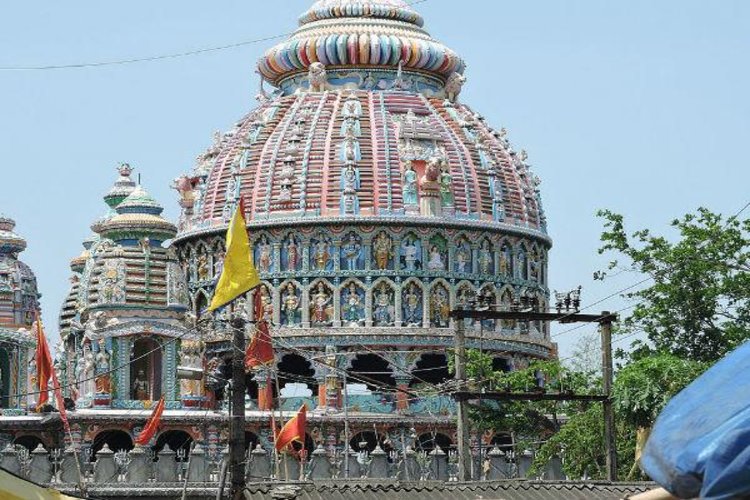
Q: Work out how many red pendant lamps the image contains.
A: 0